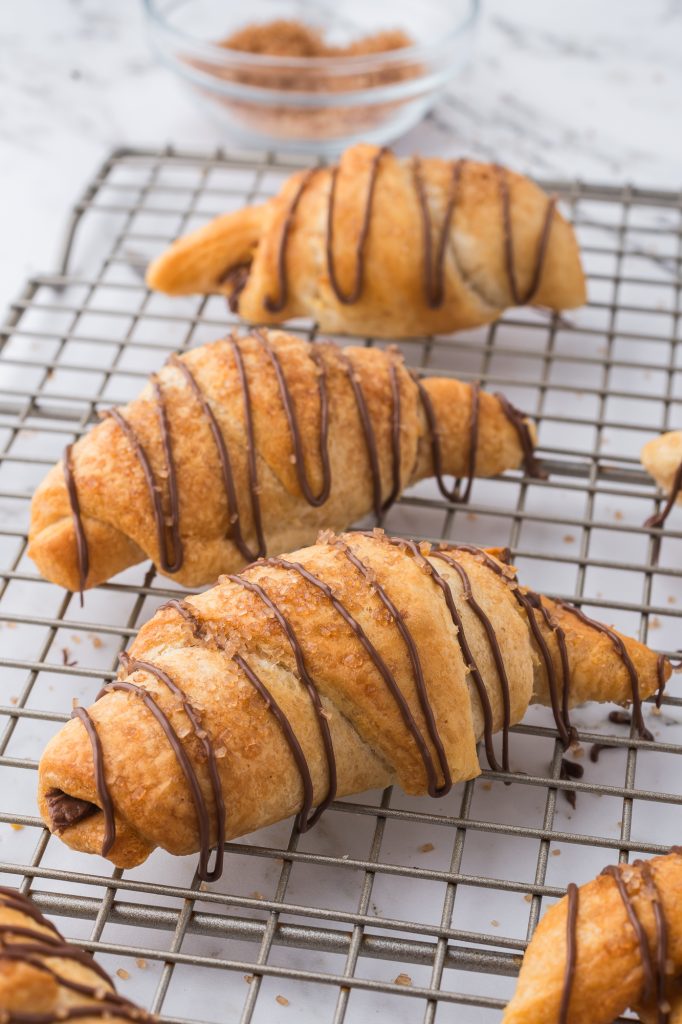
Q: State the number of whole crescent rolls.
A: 3